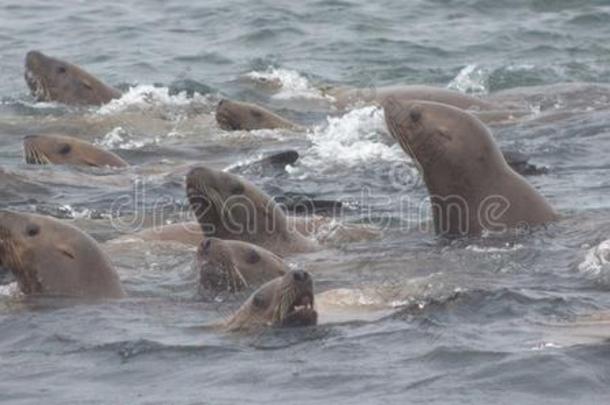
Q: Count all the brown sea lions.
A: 8